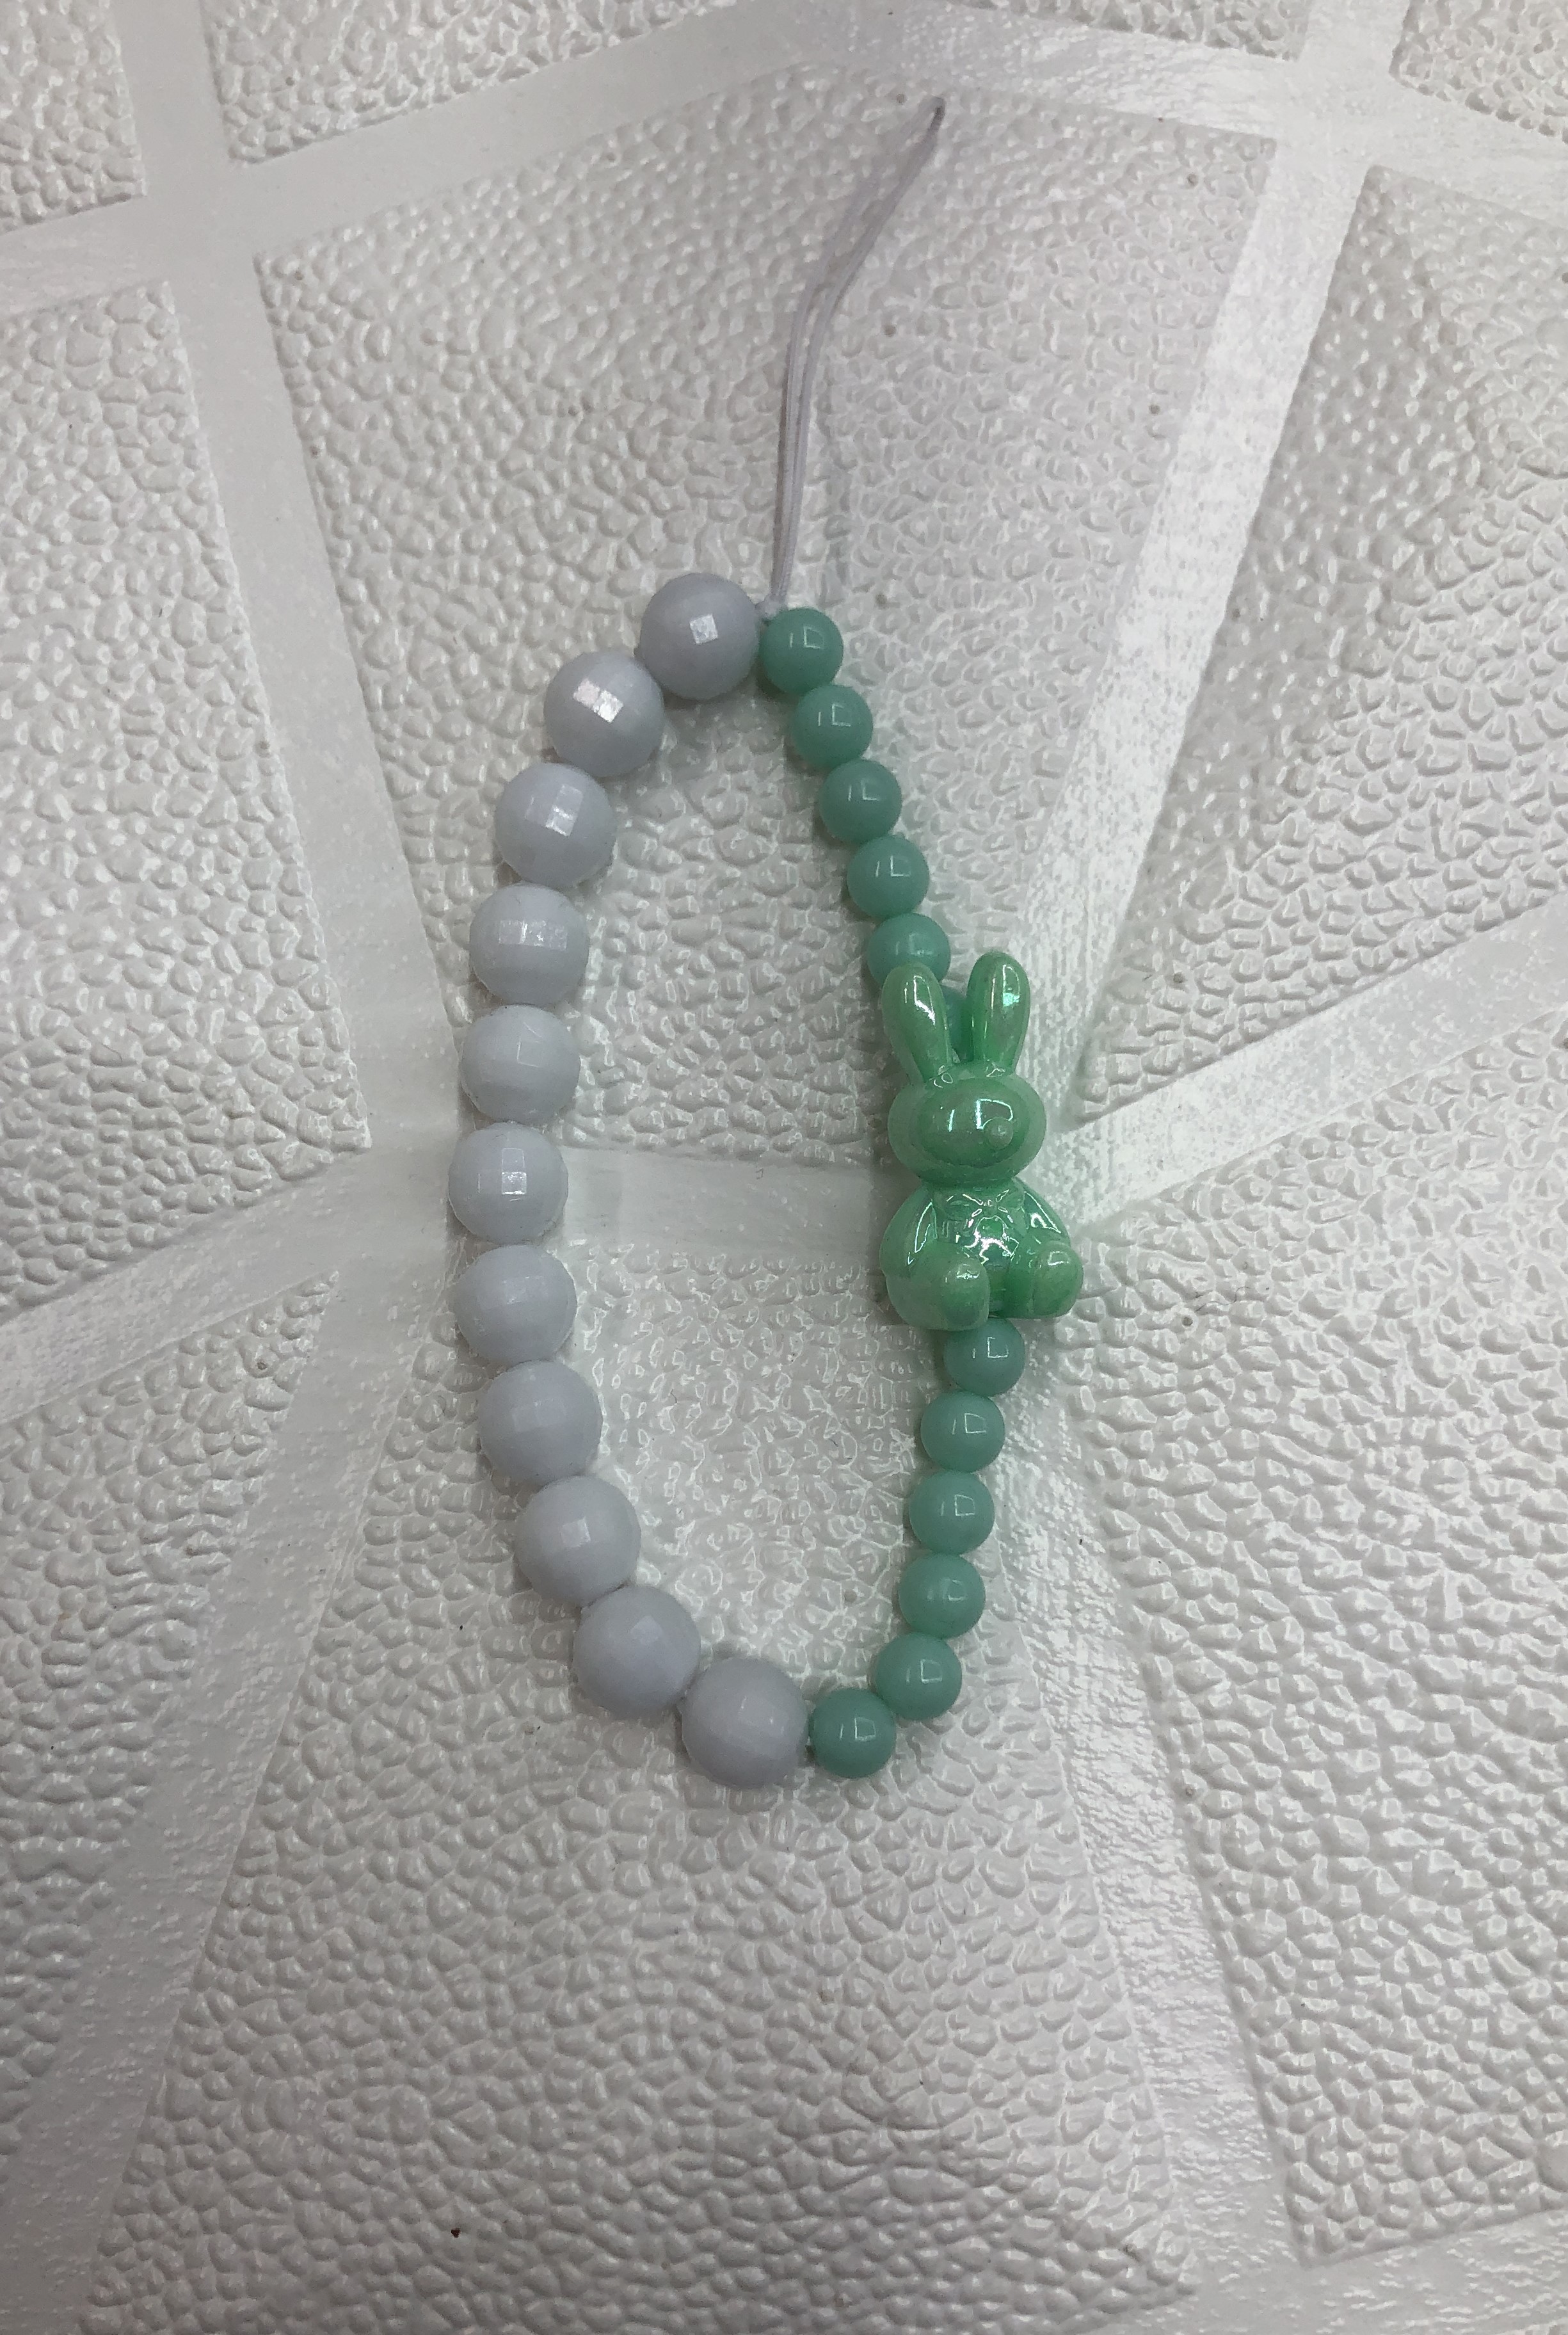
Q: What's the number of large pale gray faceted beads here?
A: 11